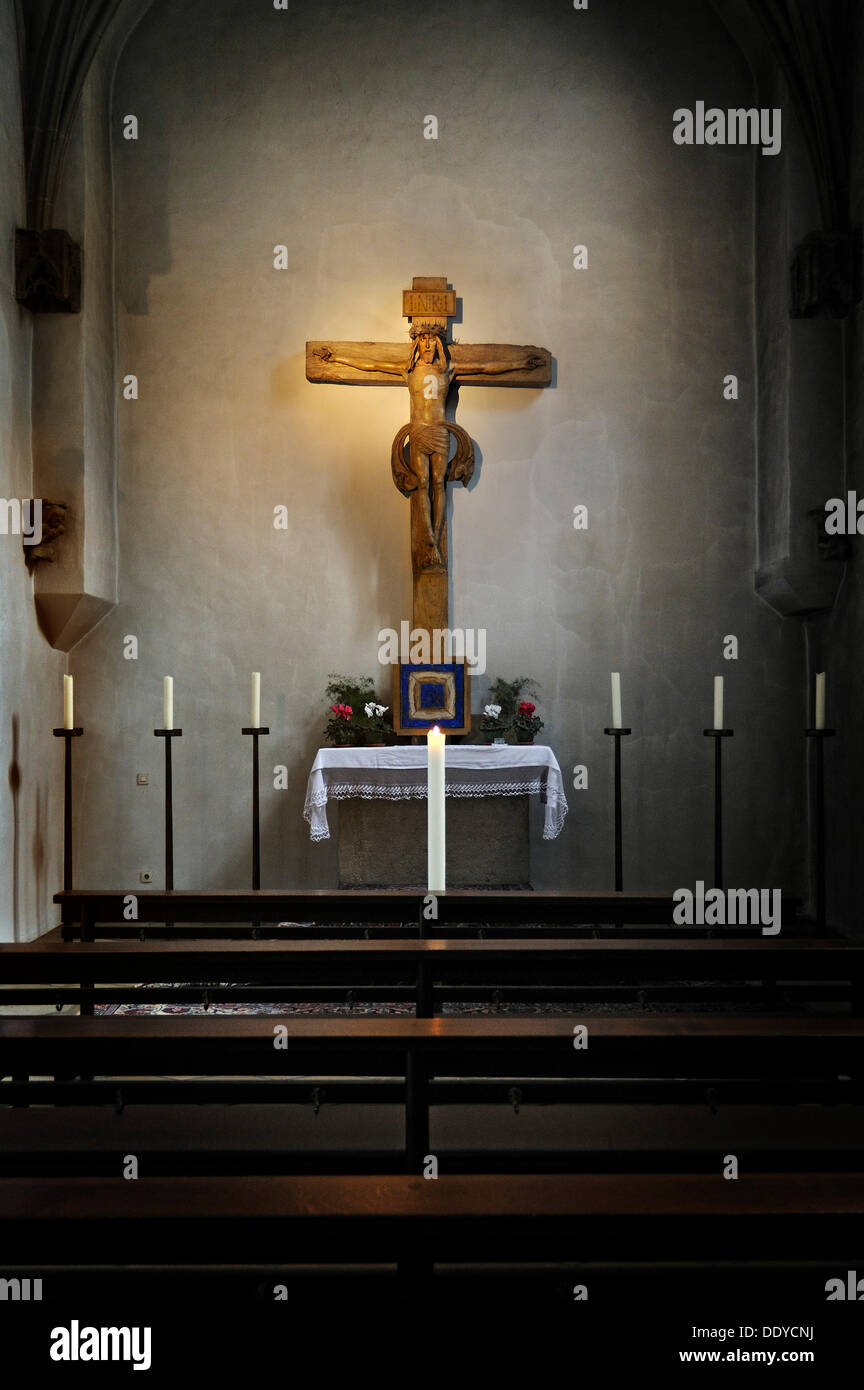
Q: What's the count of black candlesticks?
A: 6